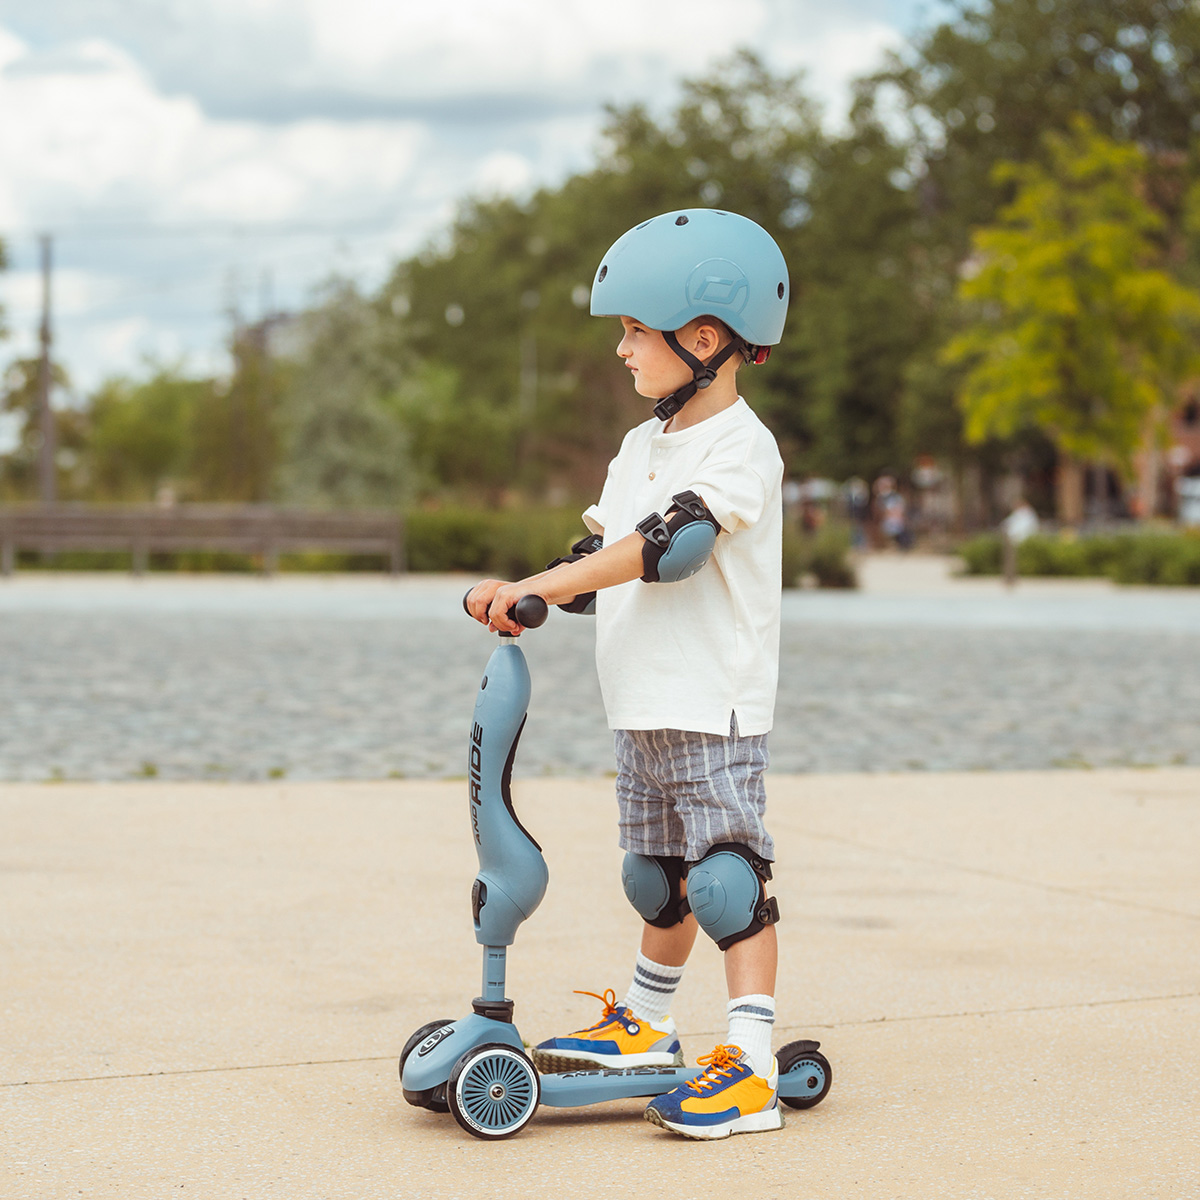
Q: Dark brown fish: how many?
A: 0